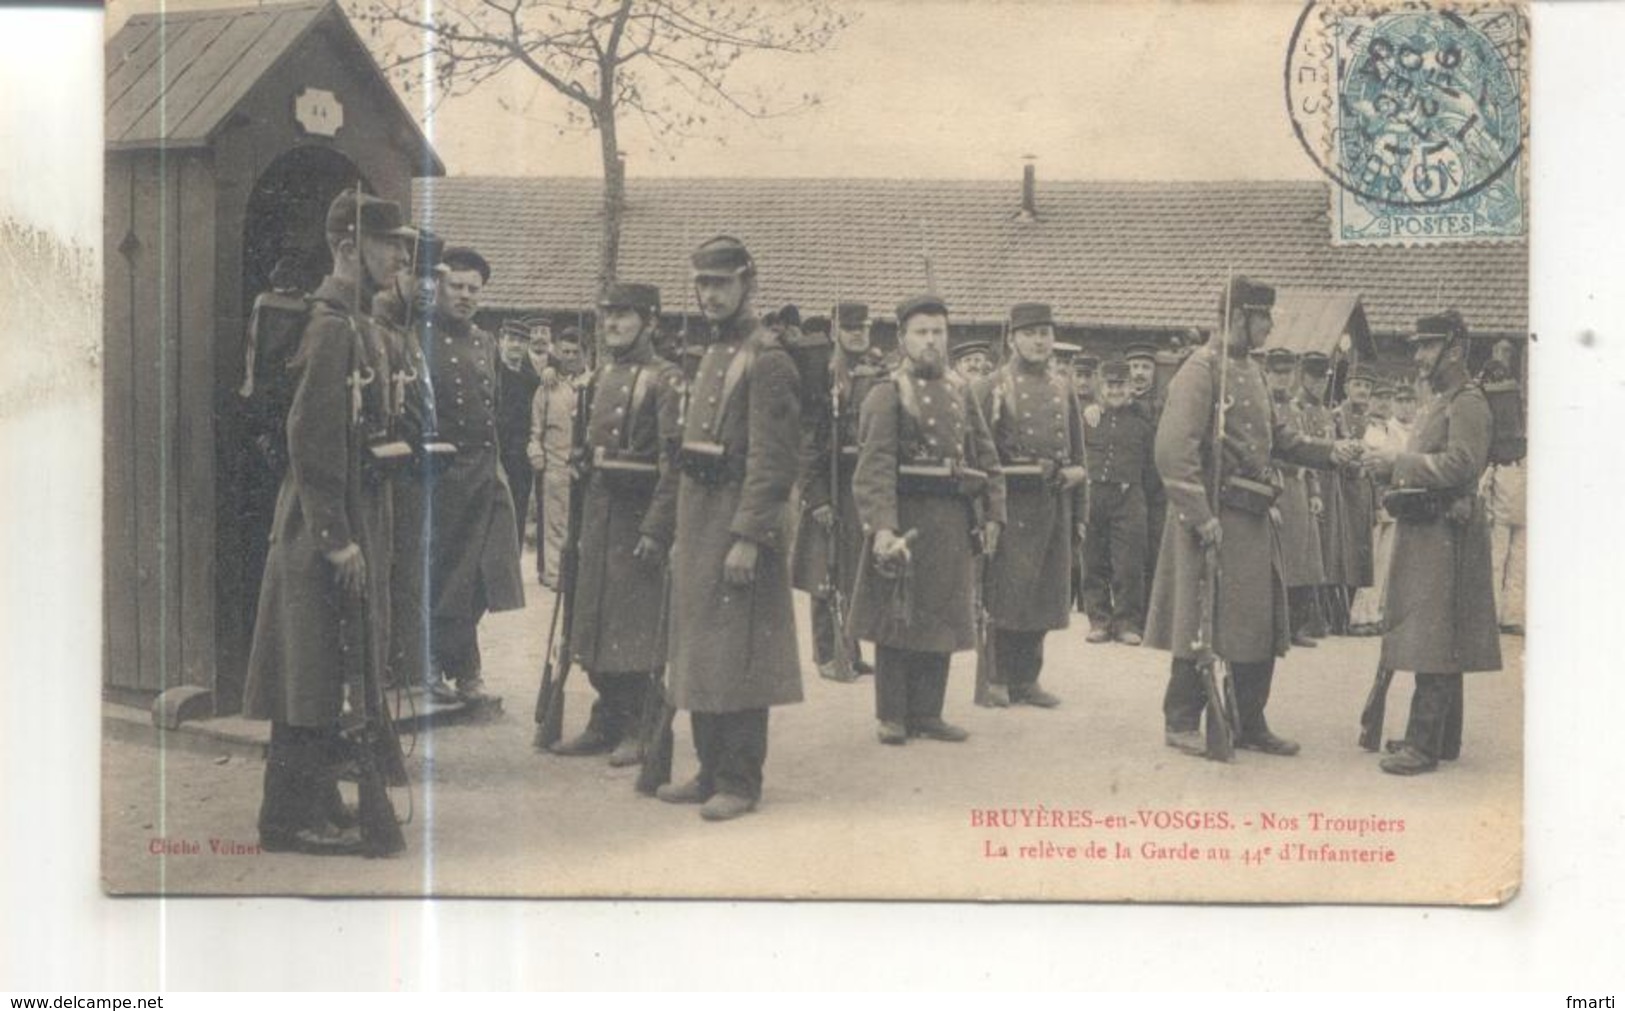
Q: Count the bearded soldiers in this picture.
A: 1